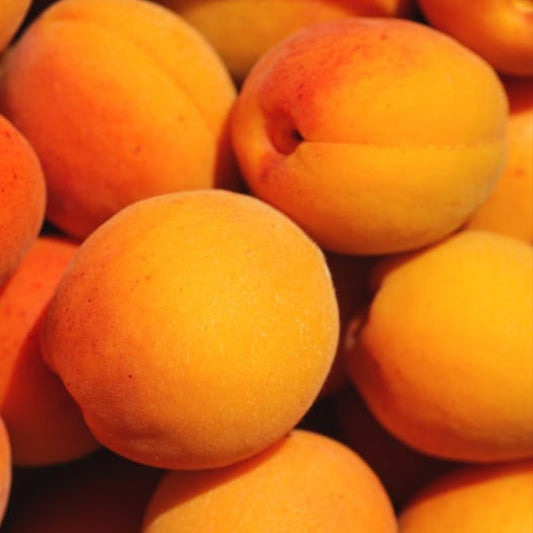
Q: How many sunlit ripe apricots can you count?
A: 13